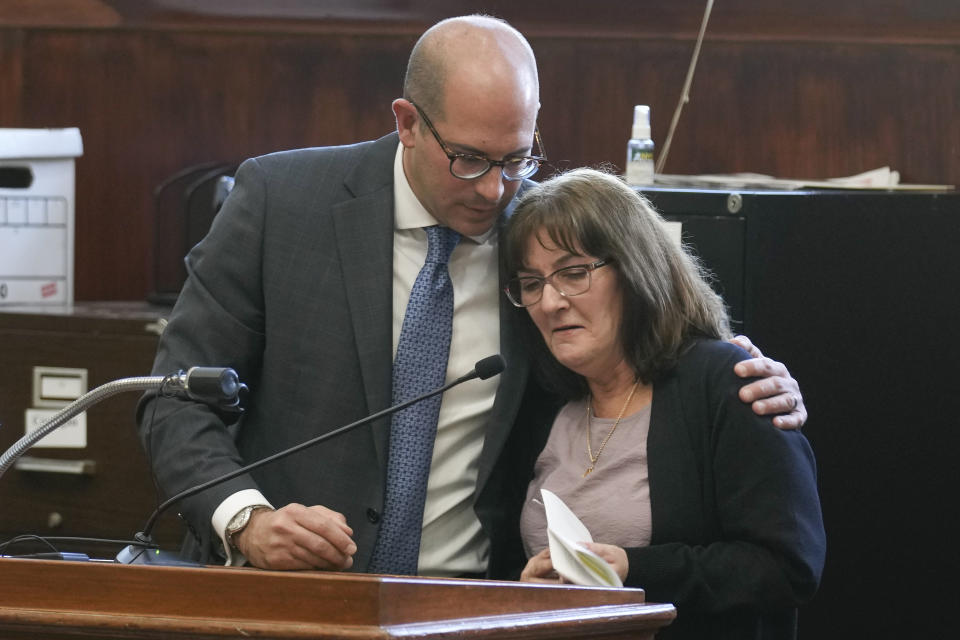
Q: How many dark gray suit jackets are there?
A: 1